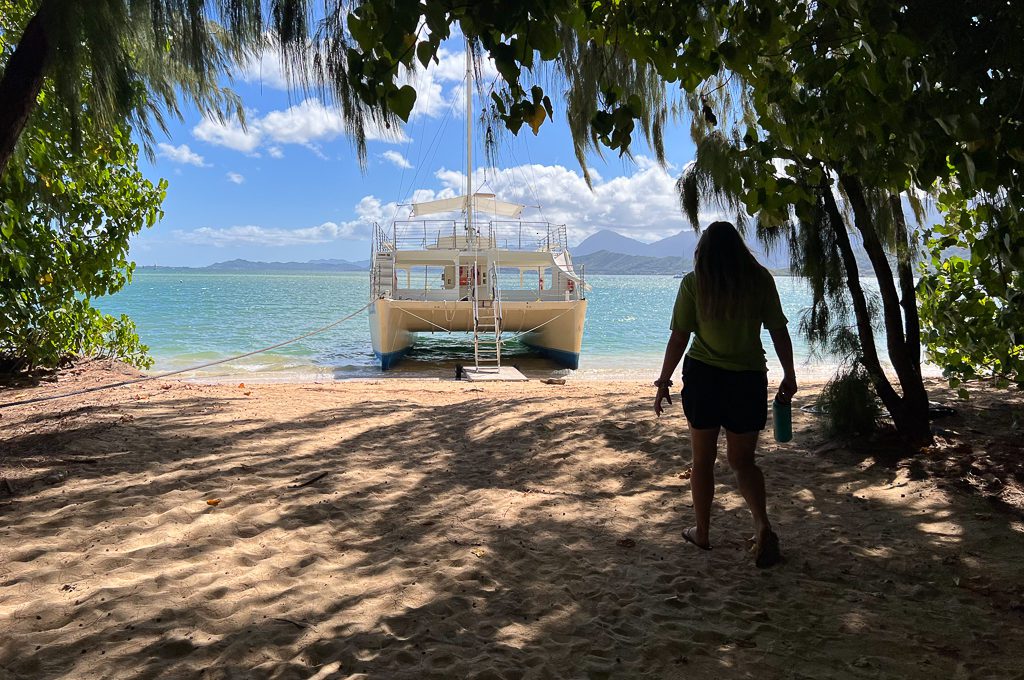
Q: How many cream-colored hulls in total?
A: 2